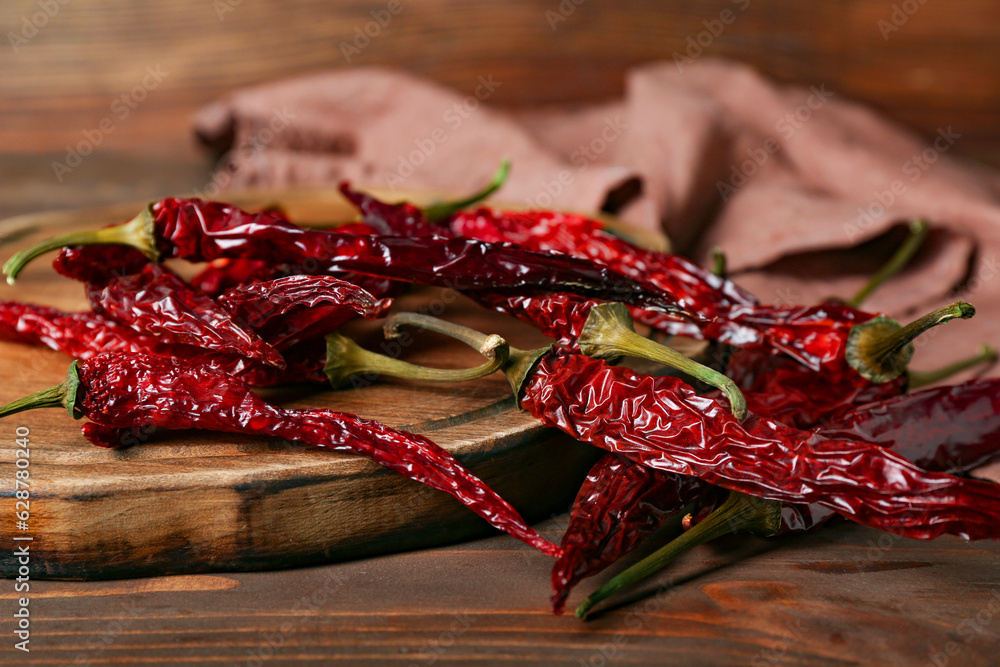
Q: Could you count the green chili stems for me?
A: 11